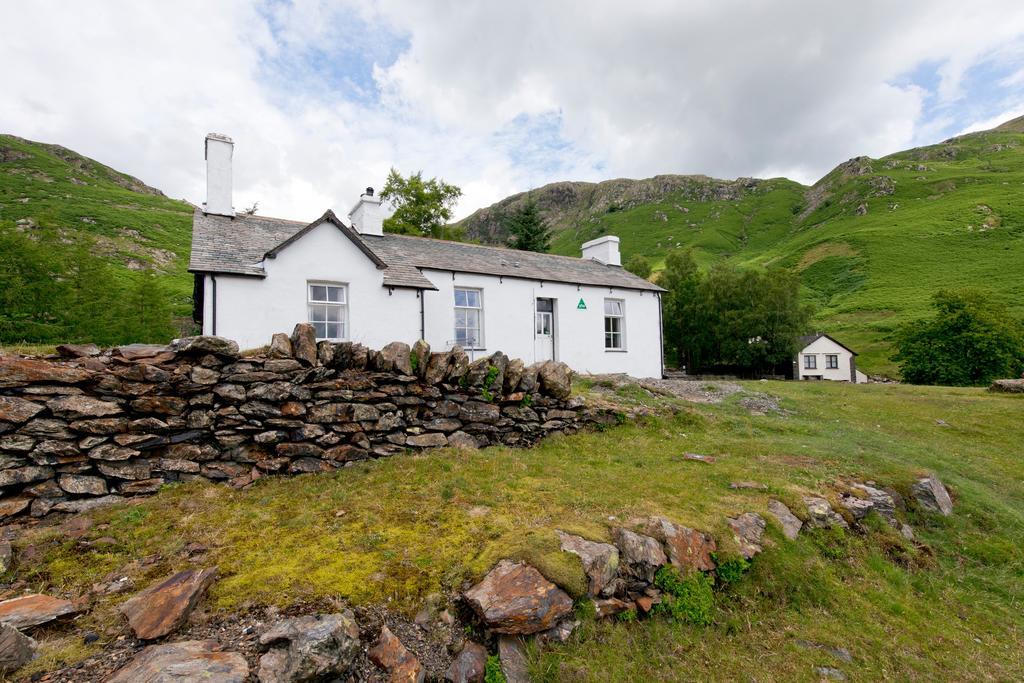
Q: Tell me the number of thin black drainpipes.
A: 3